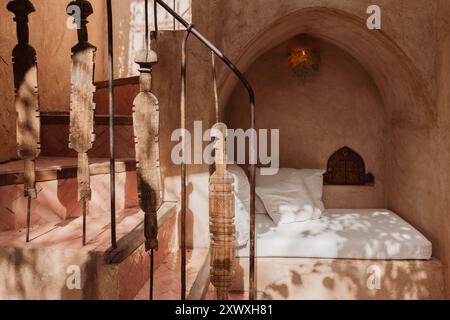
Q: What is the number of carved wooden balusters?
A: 4